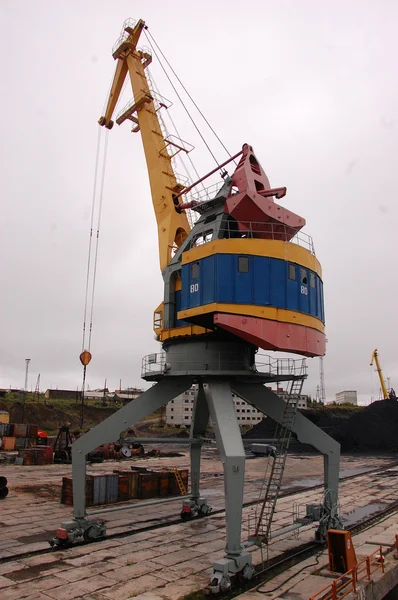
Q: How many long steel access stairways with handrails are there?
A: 1